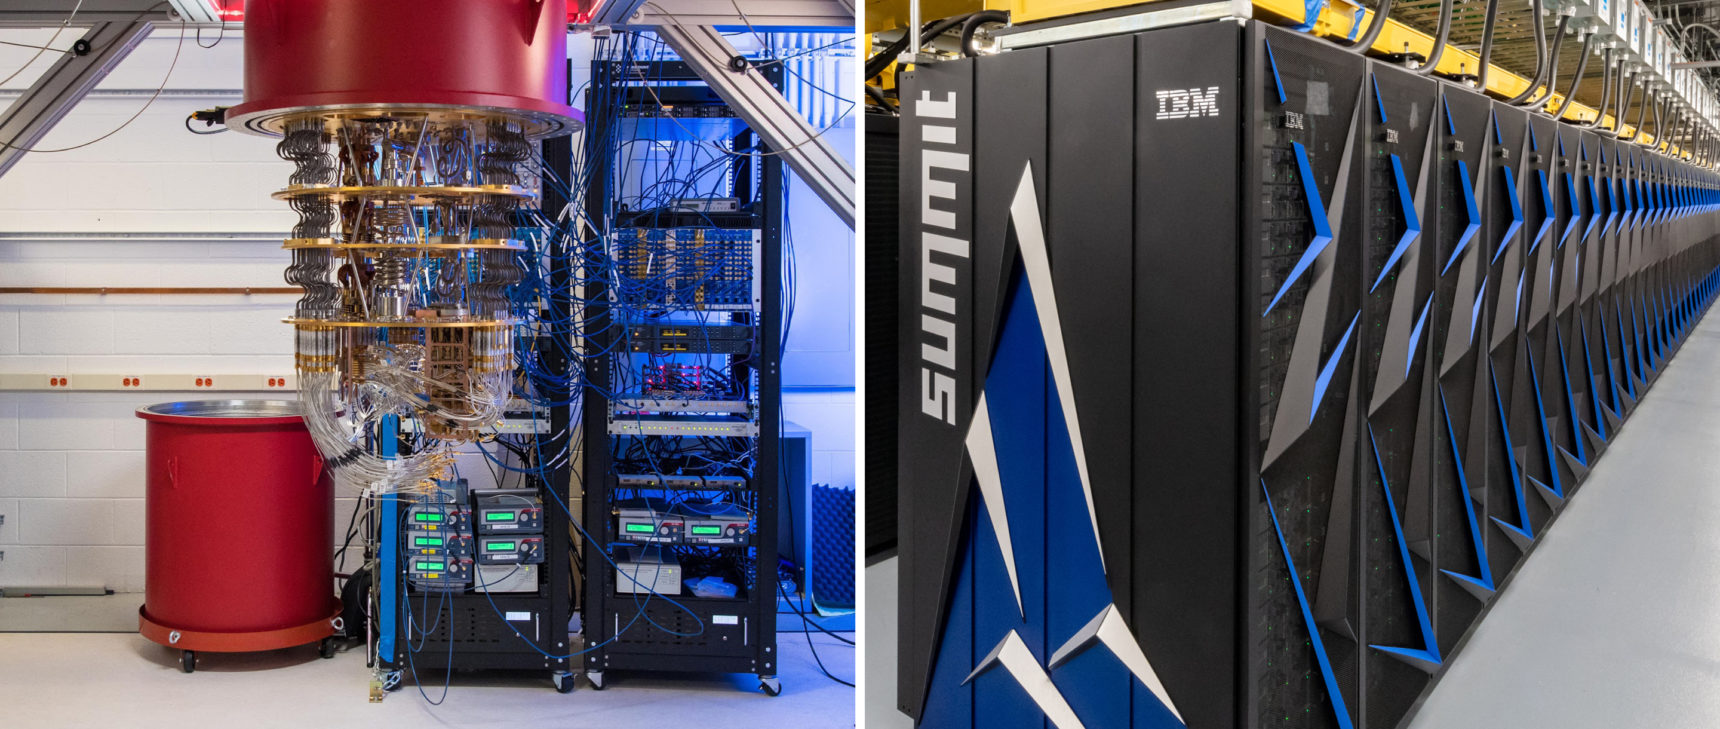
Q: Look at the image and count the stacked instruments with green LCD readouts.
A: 7